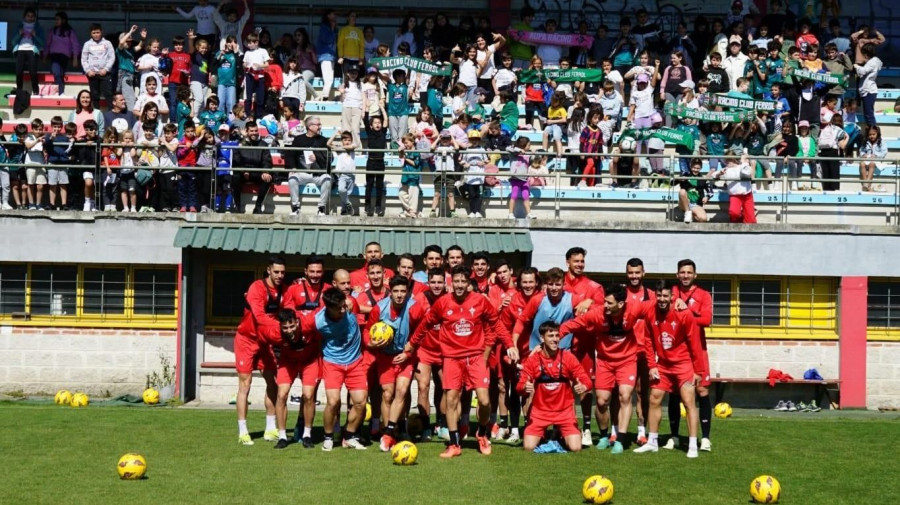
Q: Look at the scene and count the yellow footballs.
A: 11